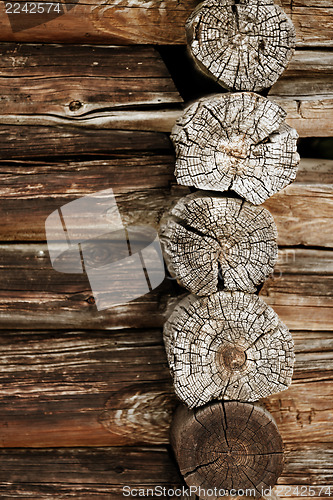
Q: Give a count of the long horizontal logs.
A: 6